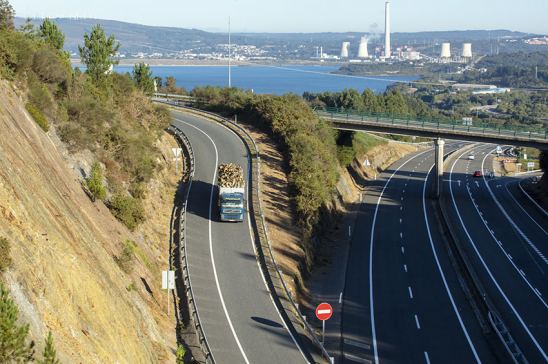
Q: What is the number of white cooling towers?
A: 4